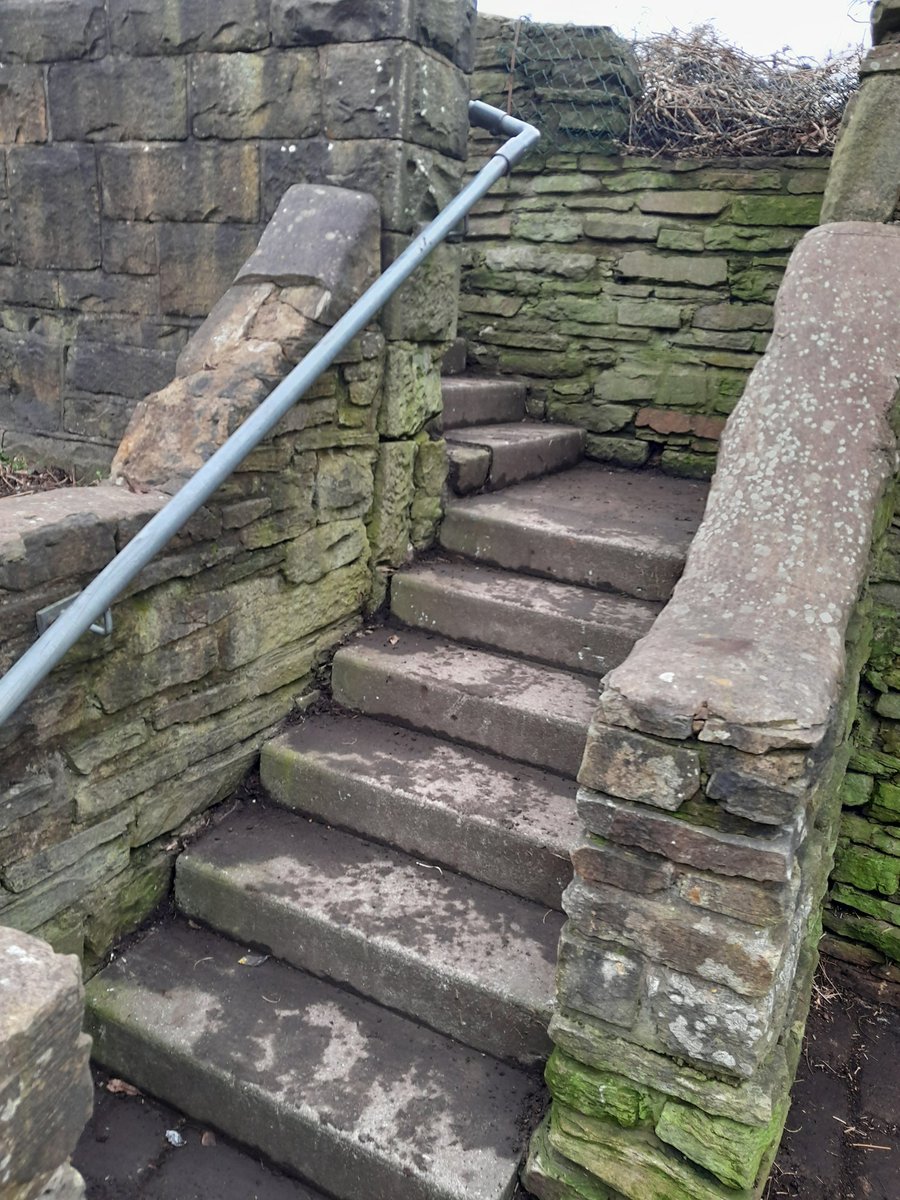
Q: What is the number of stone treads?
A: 9